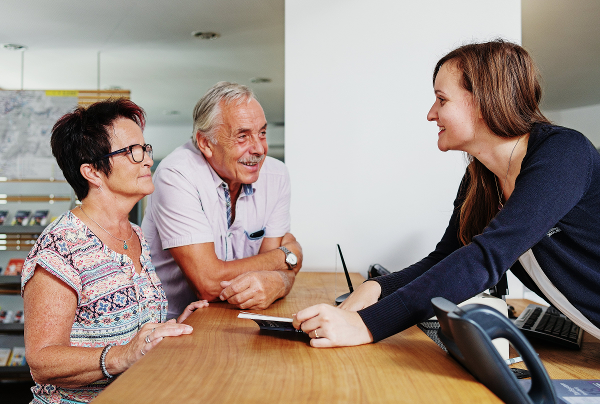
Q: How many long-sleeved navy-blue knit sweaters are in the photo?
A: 1